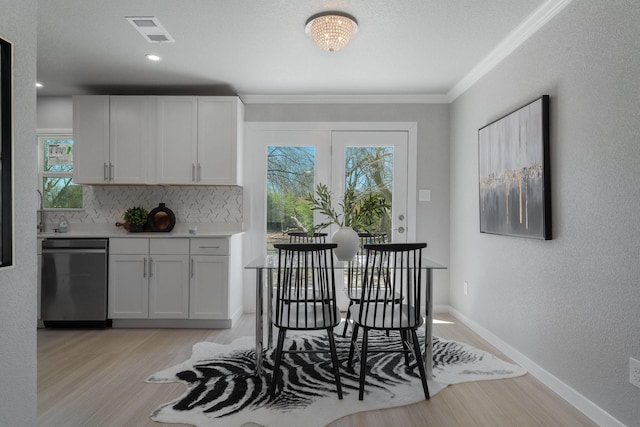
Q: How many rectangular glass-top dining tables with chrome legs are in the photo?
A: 1